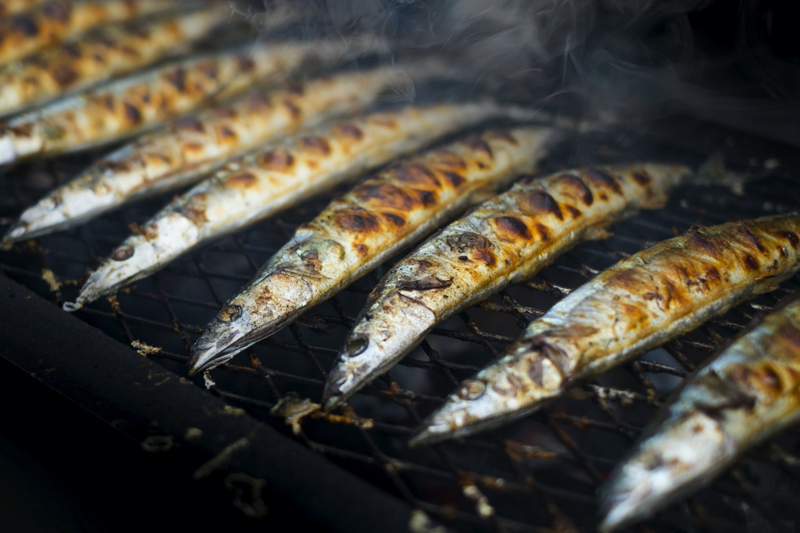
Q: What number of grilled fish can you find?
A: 9